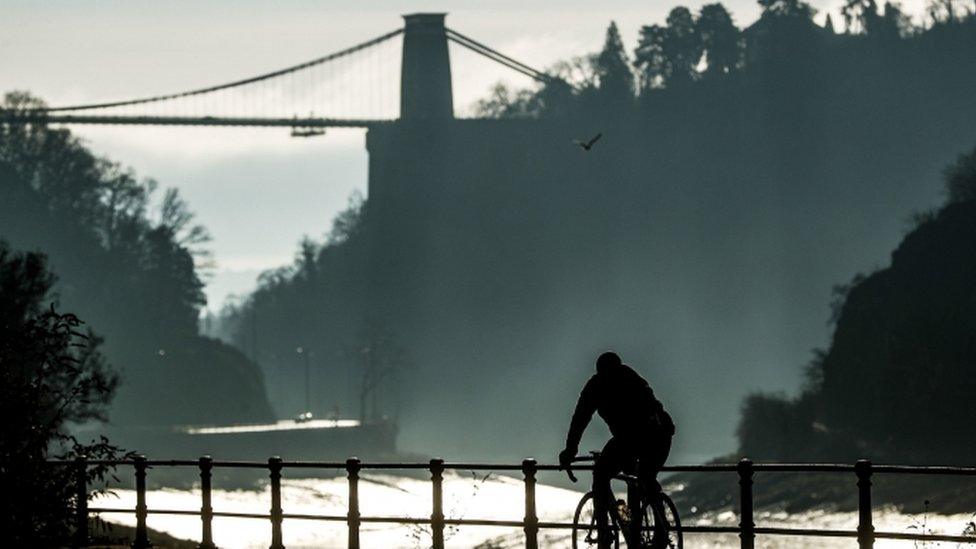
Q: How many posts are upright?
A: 9